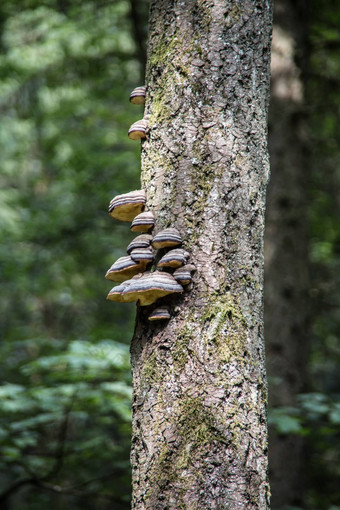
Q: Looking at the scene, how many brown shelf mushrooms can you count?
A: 12